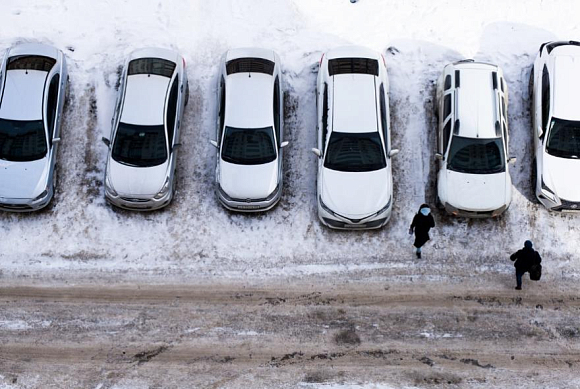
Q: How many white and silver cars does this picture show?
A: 6